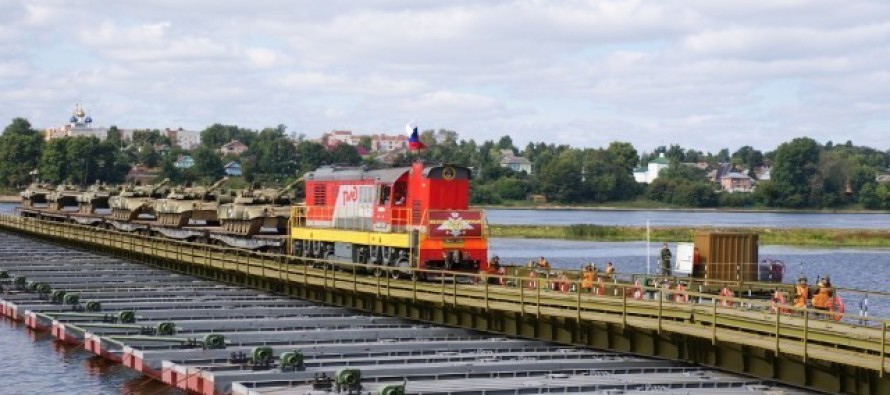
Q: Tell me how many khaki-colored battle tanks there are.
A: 6